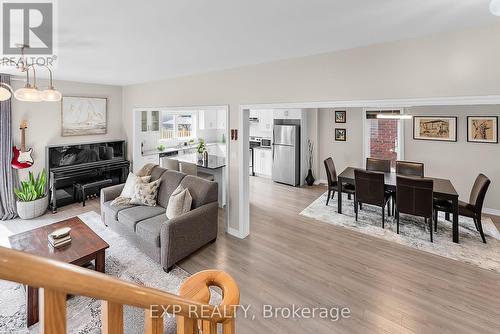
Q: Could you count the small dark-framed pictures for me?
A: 2